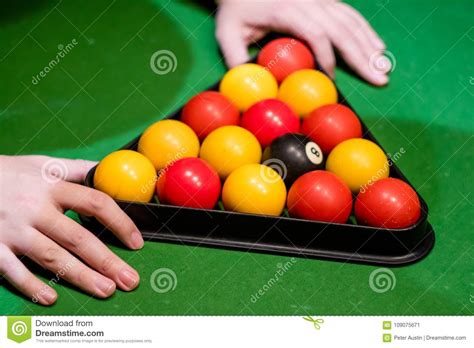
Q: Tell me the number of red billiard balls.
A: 7